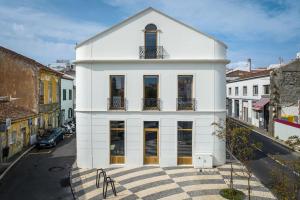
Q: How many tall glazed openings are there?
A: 7